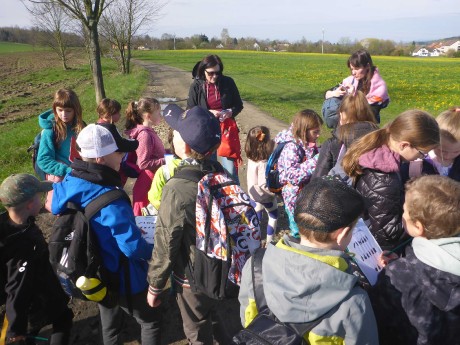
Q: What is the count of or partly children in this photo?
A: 14